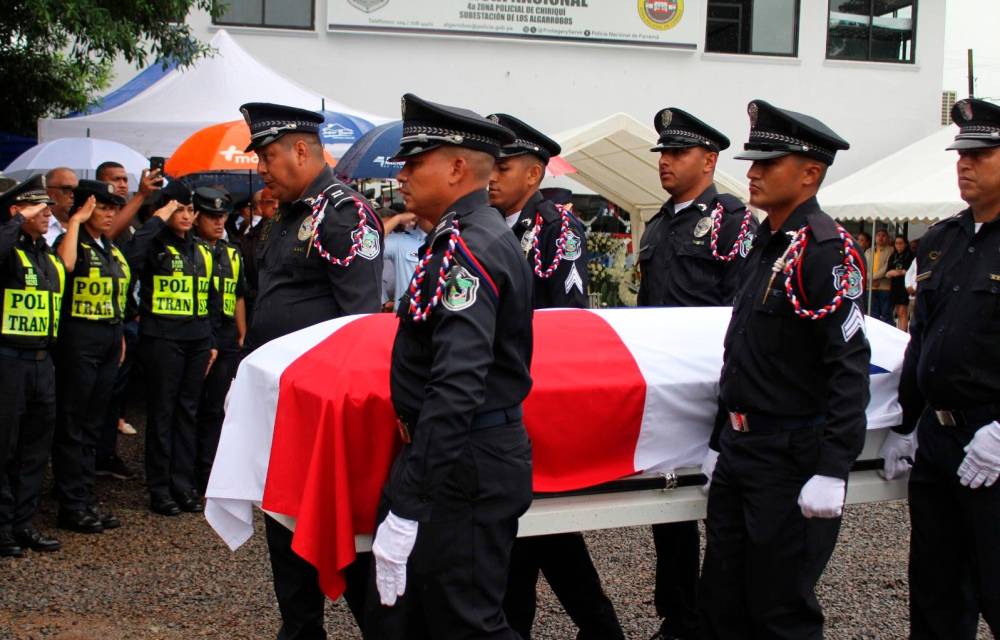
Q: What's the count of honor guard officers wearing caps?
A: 6